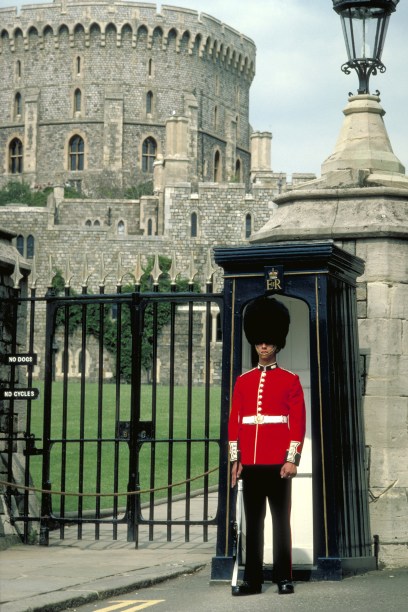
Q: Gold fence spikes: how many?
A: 12